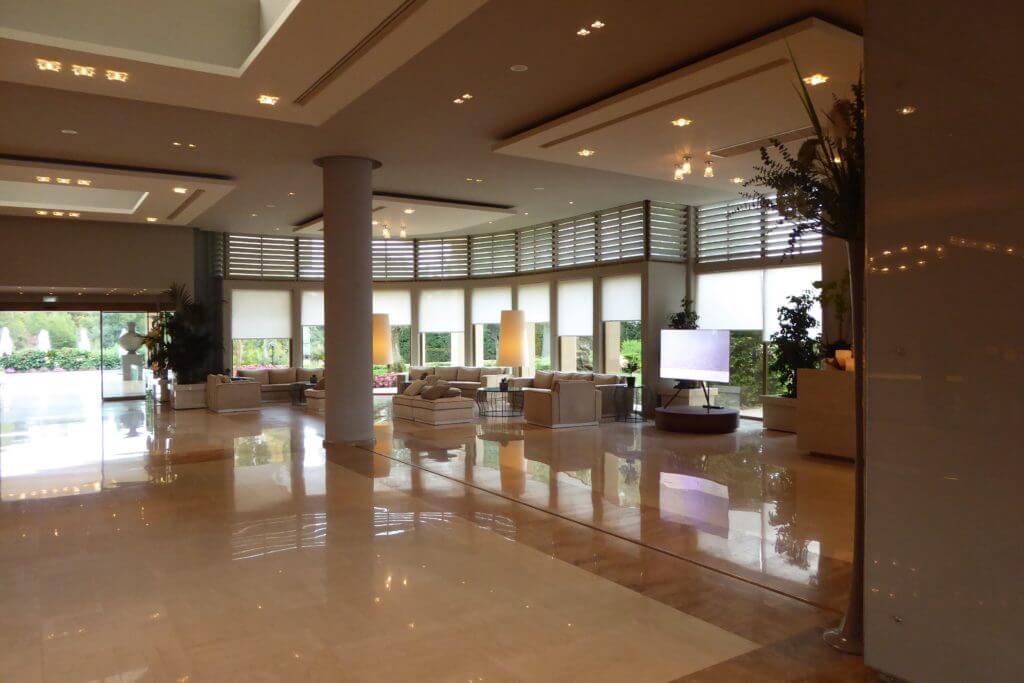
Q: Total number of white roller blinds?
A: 10